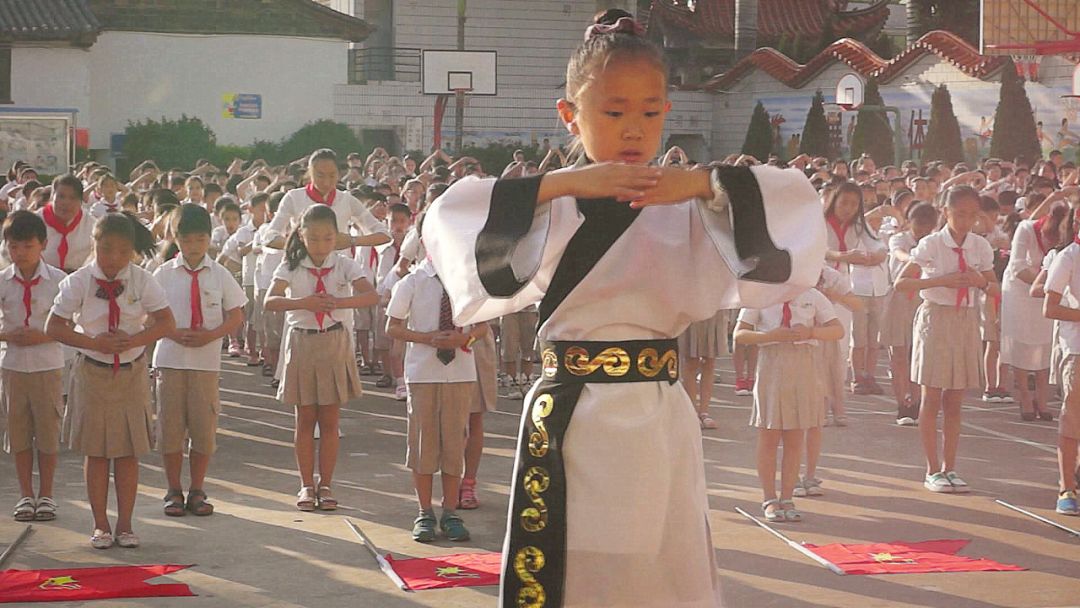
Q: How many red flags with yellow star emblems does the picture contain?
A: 3